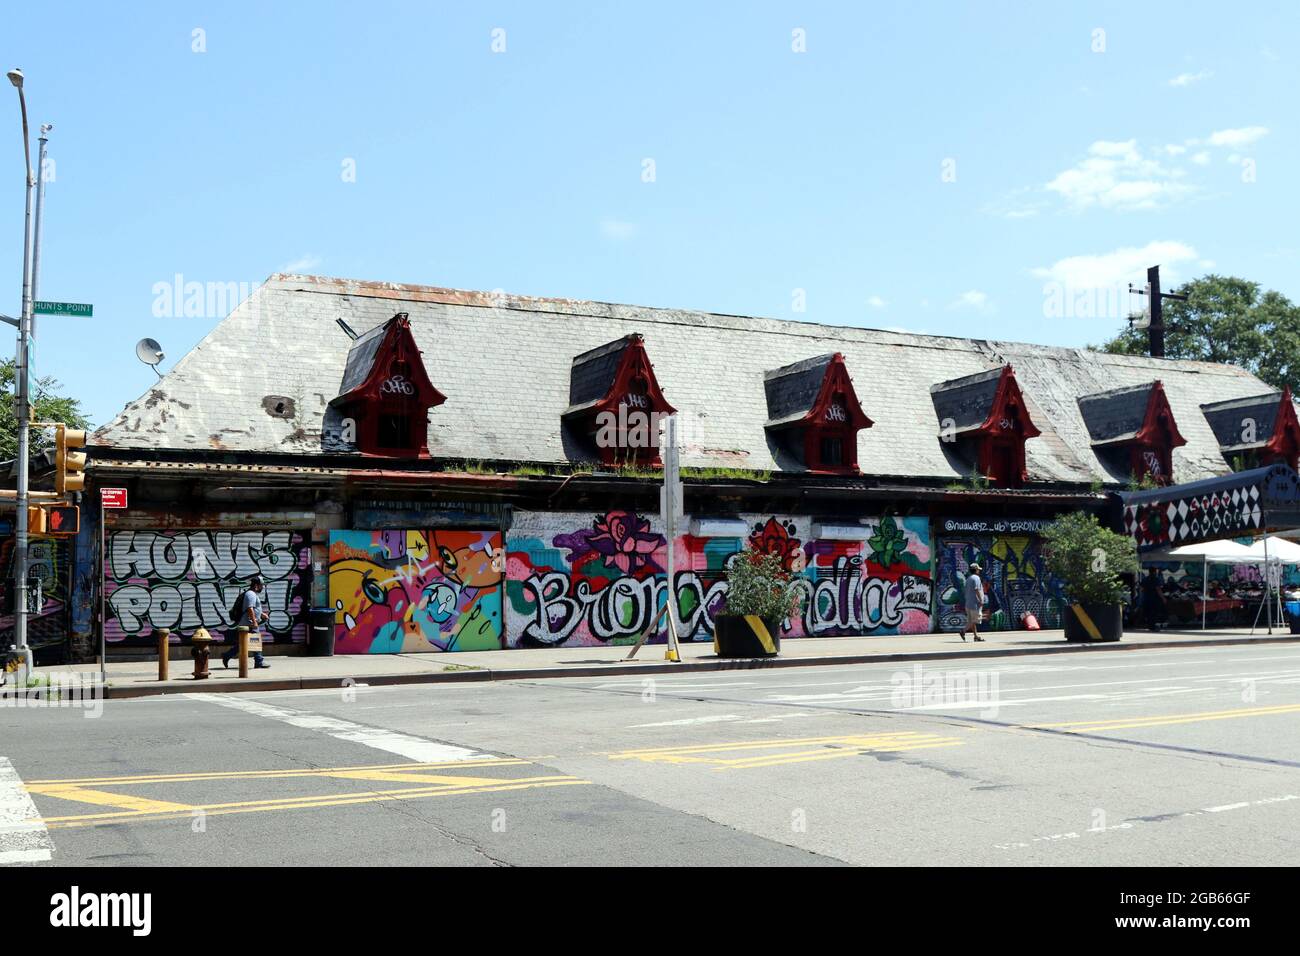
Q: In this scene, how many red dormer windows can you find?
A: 6